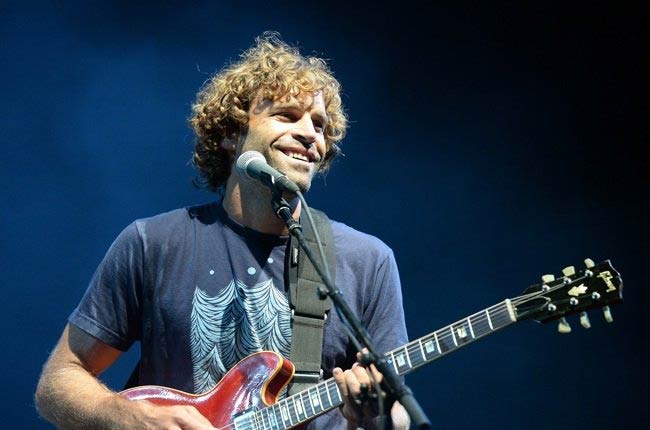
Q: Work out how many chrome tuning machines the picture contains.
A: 6